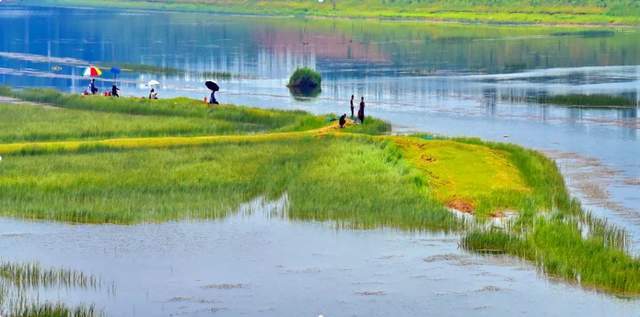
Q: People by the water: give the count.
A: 7